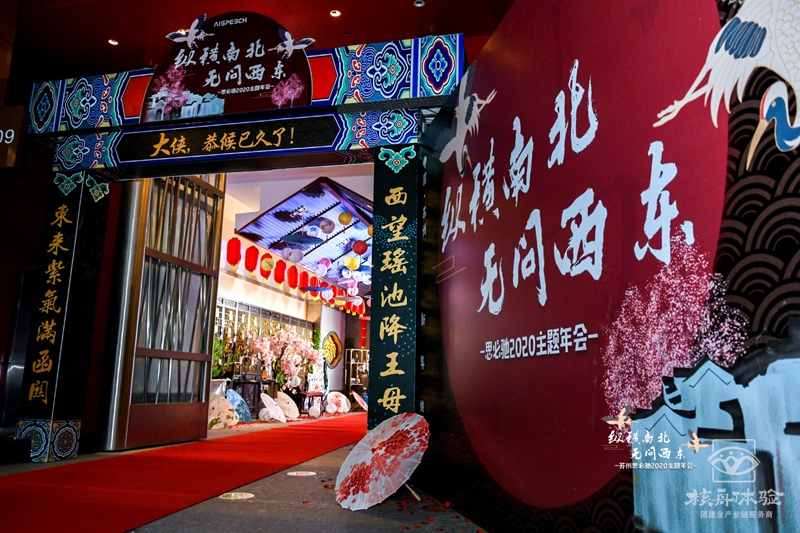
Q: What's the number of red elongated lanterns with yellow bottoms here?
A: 13